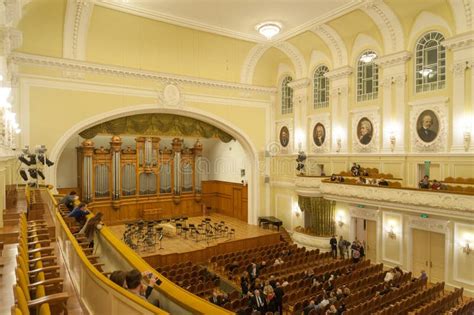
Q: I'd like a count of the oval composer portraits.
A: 4